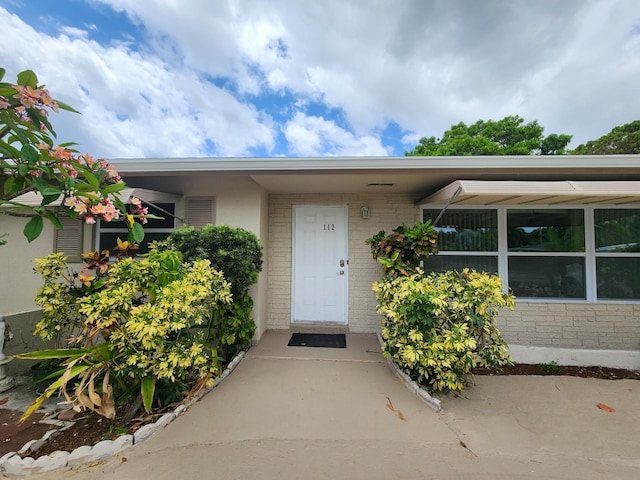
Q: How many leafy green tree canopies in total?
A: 2